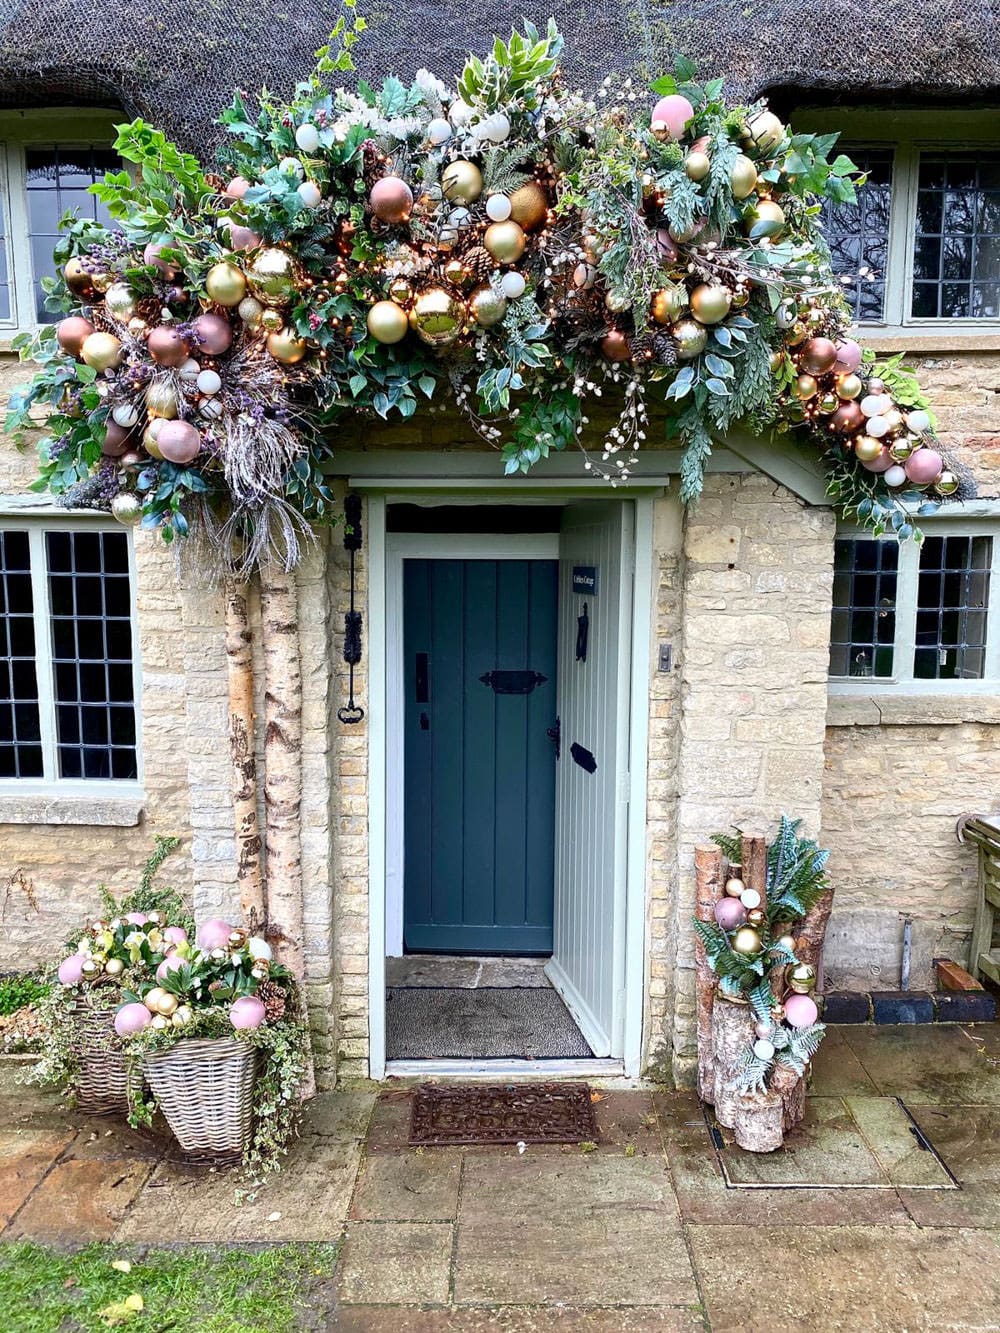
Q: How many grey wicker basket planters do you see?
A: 2